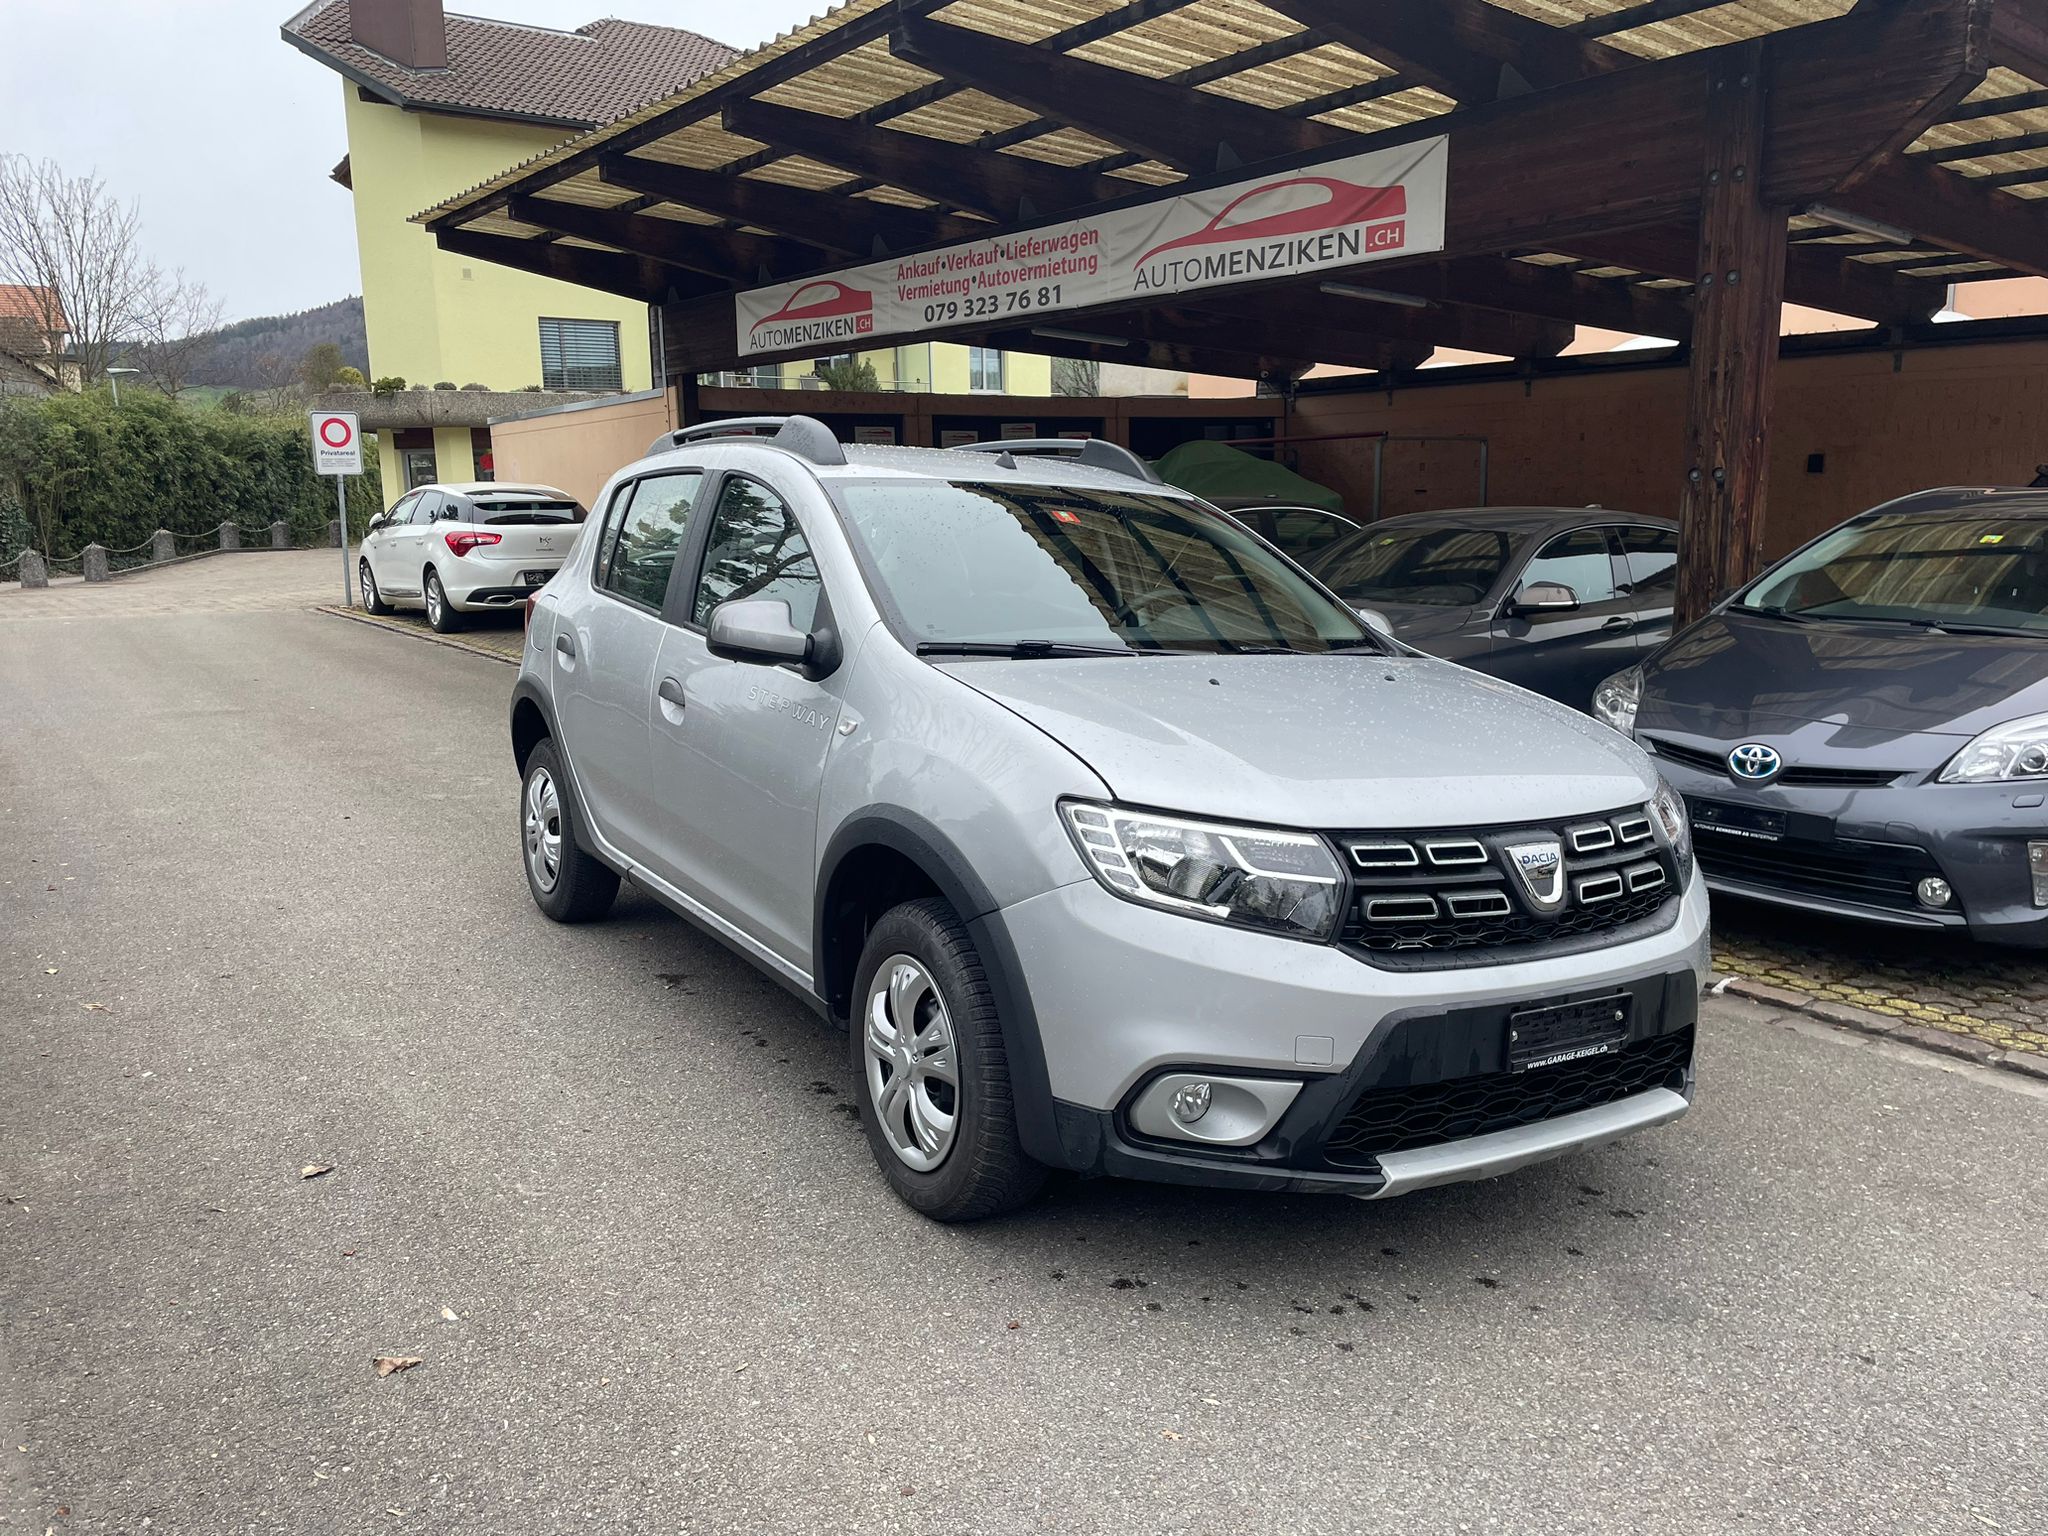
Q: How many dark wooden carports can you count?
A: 1